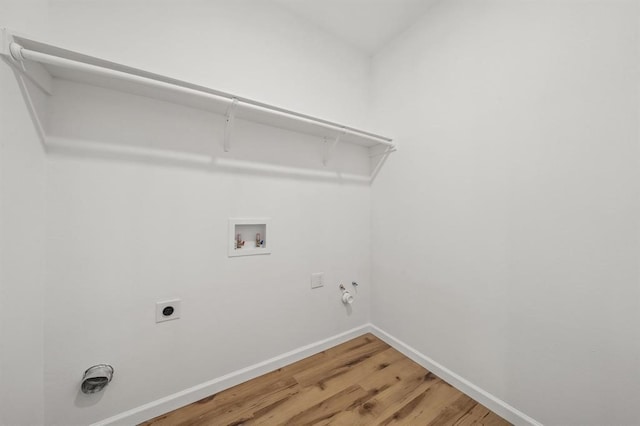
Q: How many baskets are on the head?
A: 0